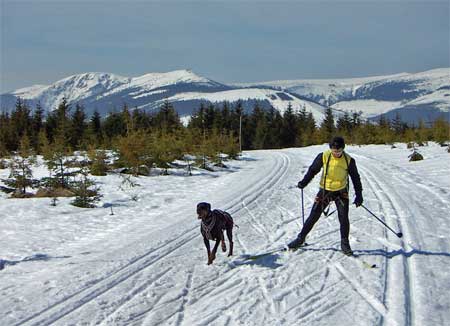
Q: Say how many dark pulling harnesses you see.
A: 1